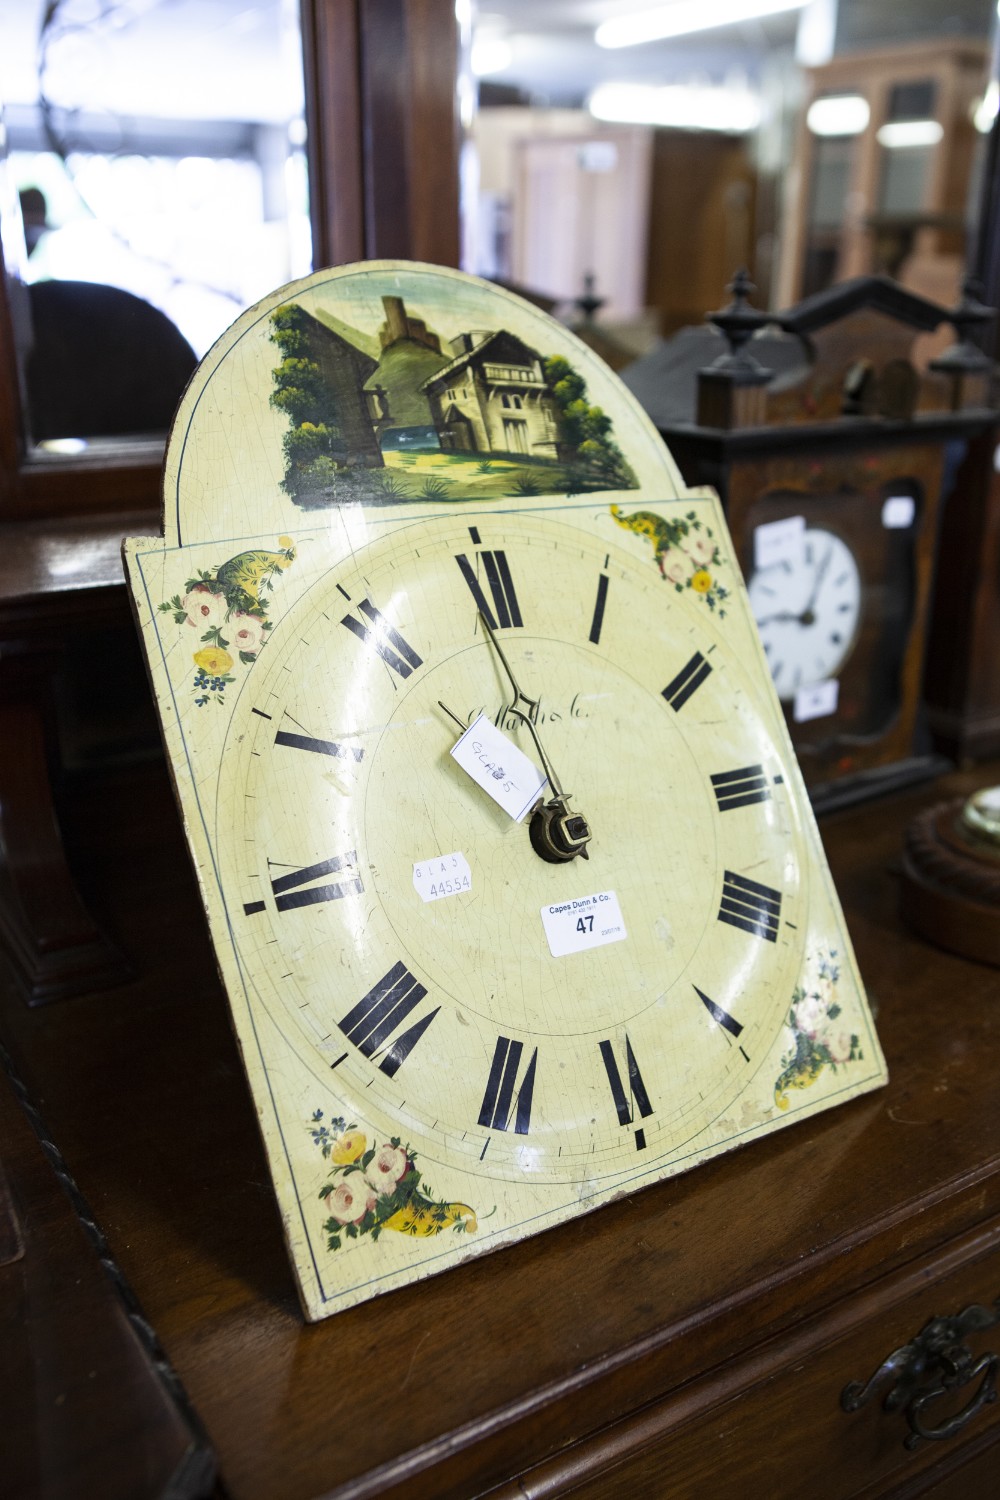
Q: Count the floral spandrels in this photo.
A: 4